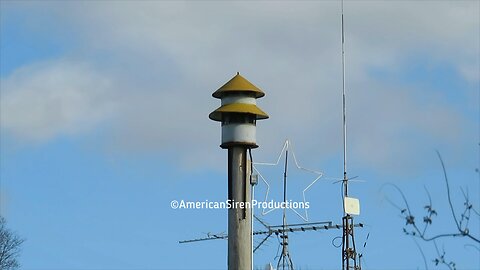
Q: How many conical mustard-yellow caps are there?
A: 2